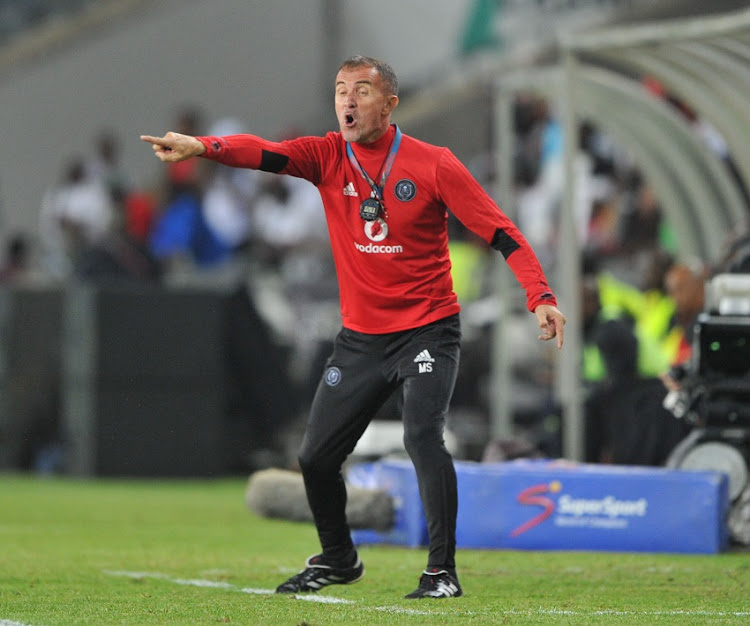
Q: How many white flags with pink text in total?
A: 0